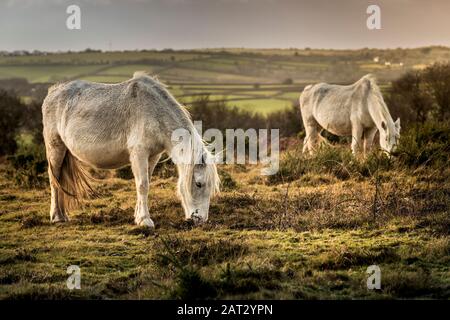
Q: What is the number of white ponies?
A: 2